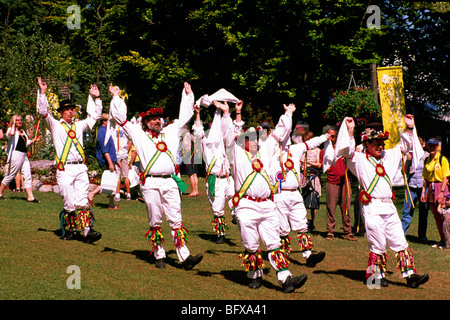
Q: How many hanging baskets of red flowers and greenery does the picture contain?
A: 1